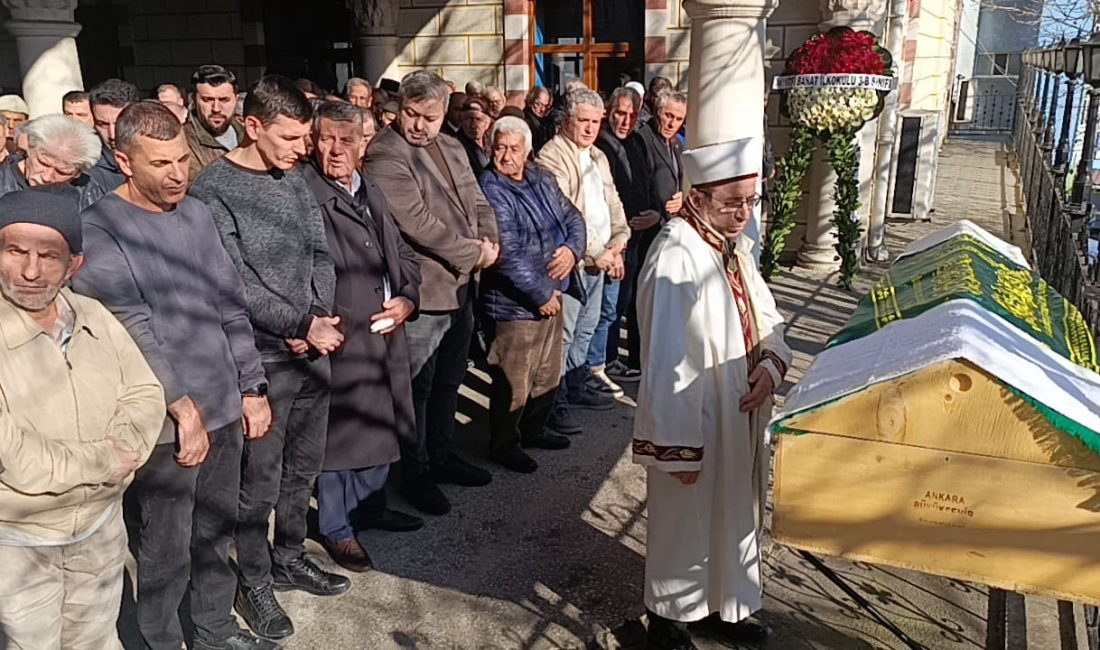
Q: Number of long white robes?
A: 1